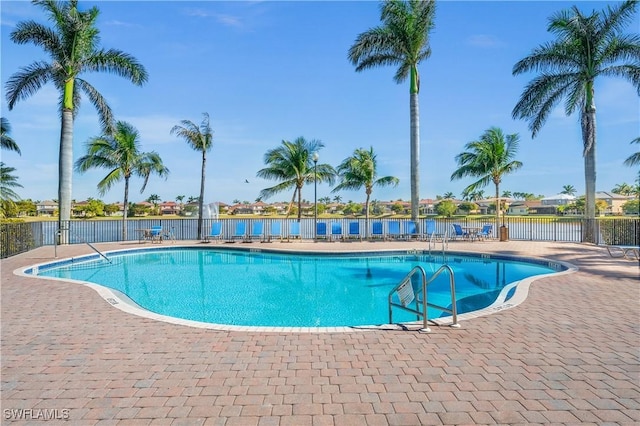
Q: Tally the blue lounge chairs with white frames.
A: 12